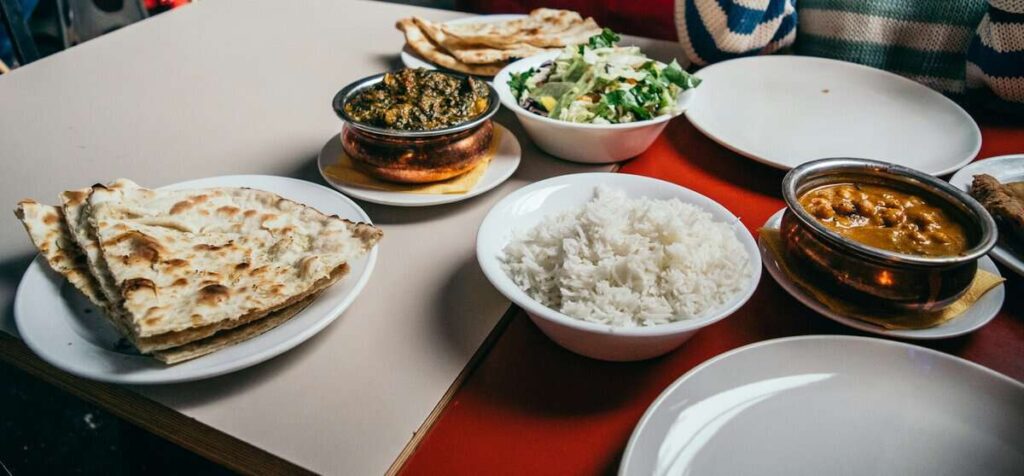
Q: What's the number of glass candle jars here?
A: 0